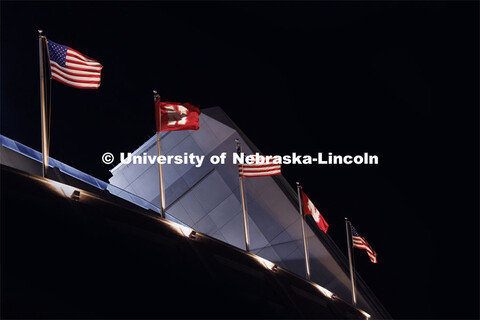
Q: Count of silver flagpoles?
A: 5